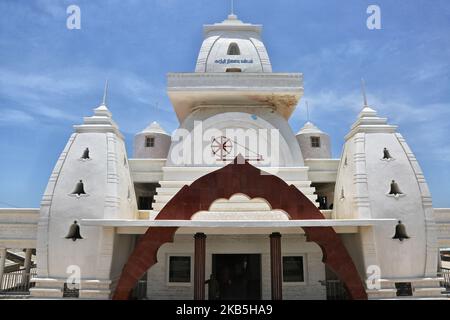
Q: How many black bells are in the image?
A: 6